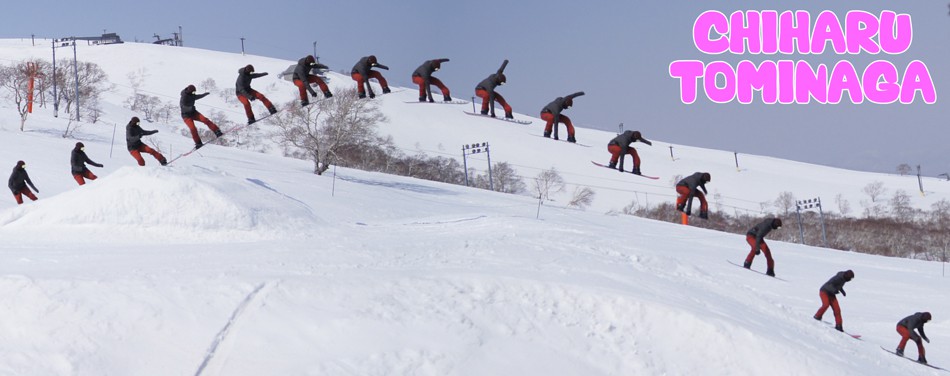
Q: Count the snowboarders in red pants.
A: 15